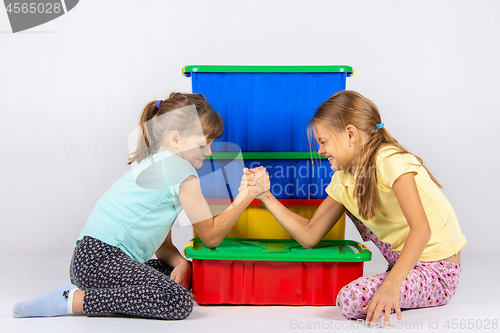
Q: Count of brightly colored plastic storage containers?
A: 4